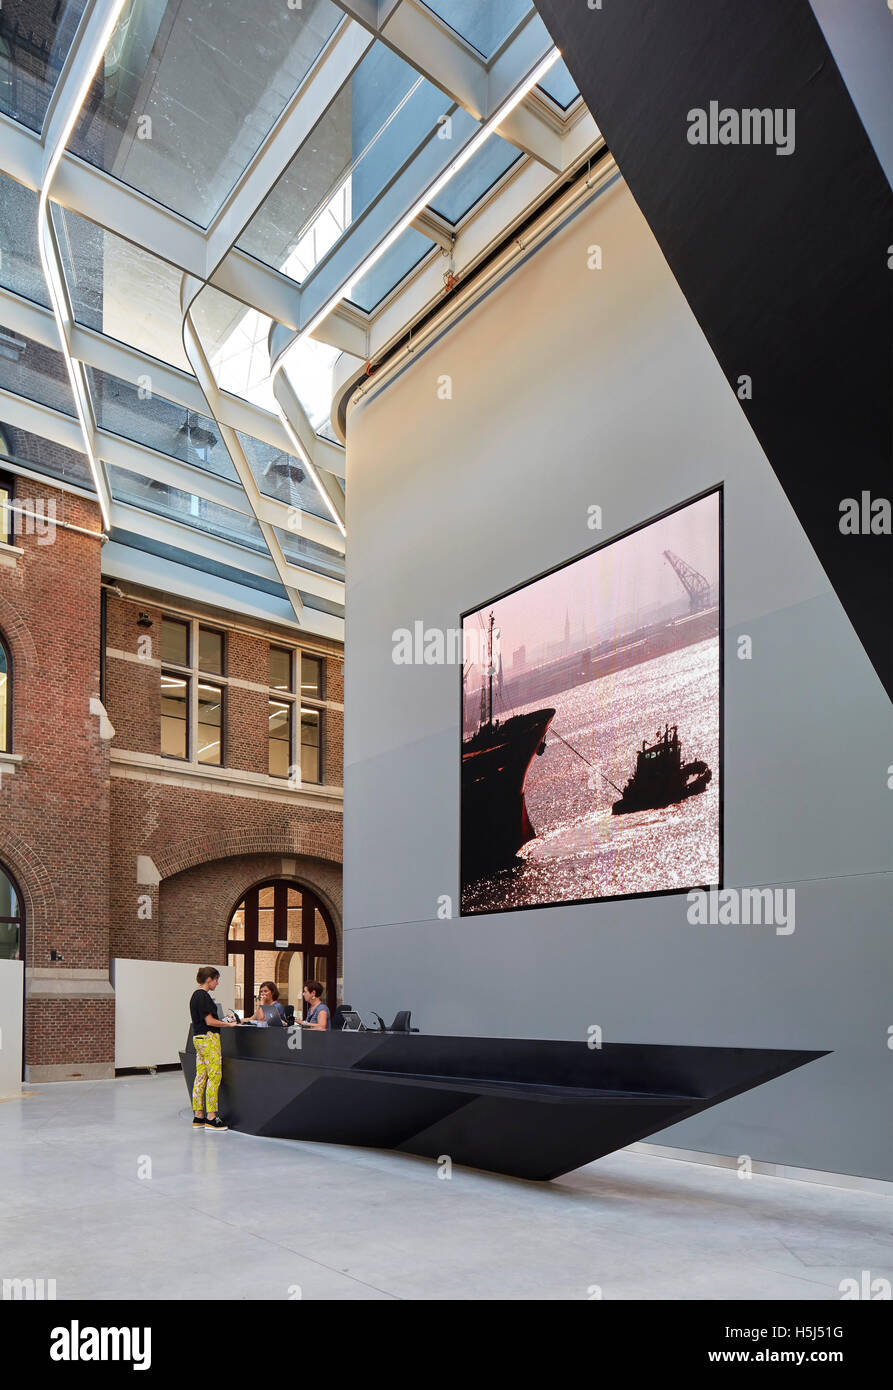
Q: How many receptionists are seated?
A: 2